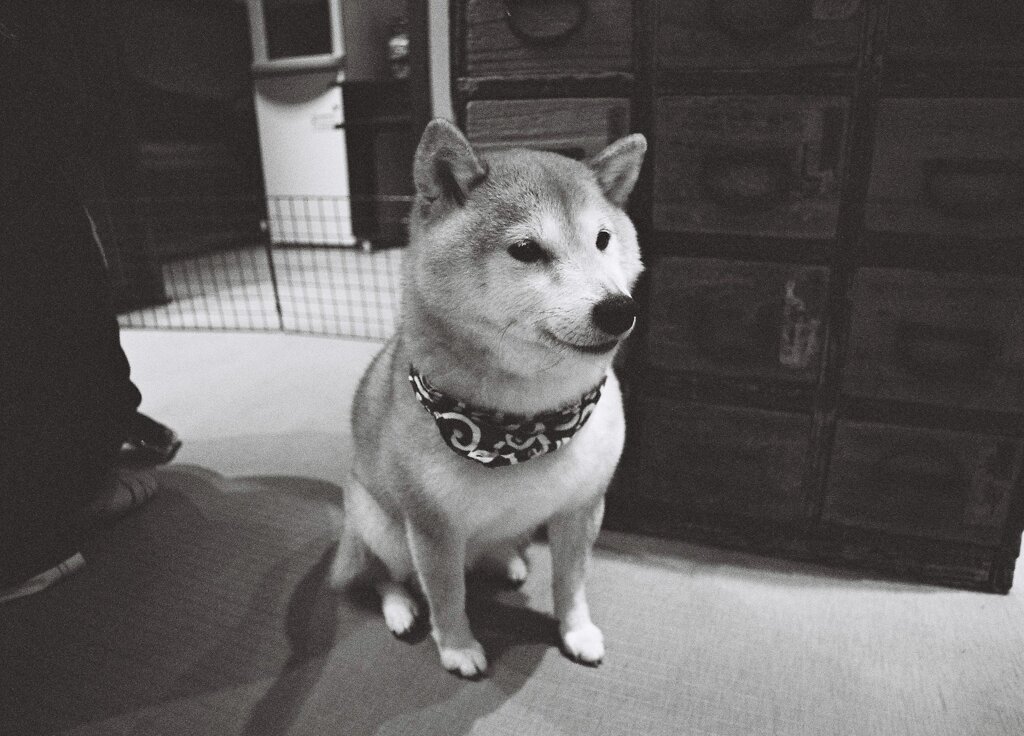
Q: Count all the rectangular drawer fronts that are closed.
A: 10